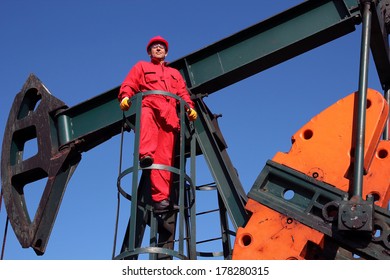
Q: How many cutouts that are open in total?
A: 3